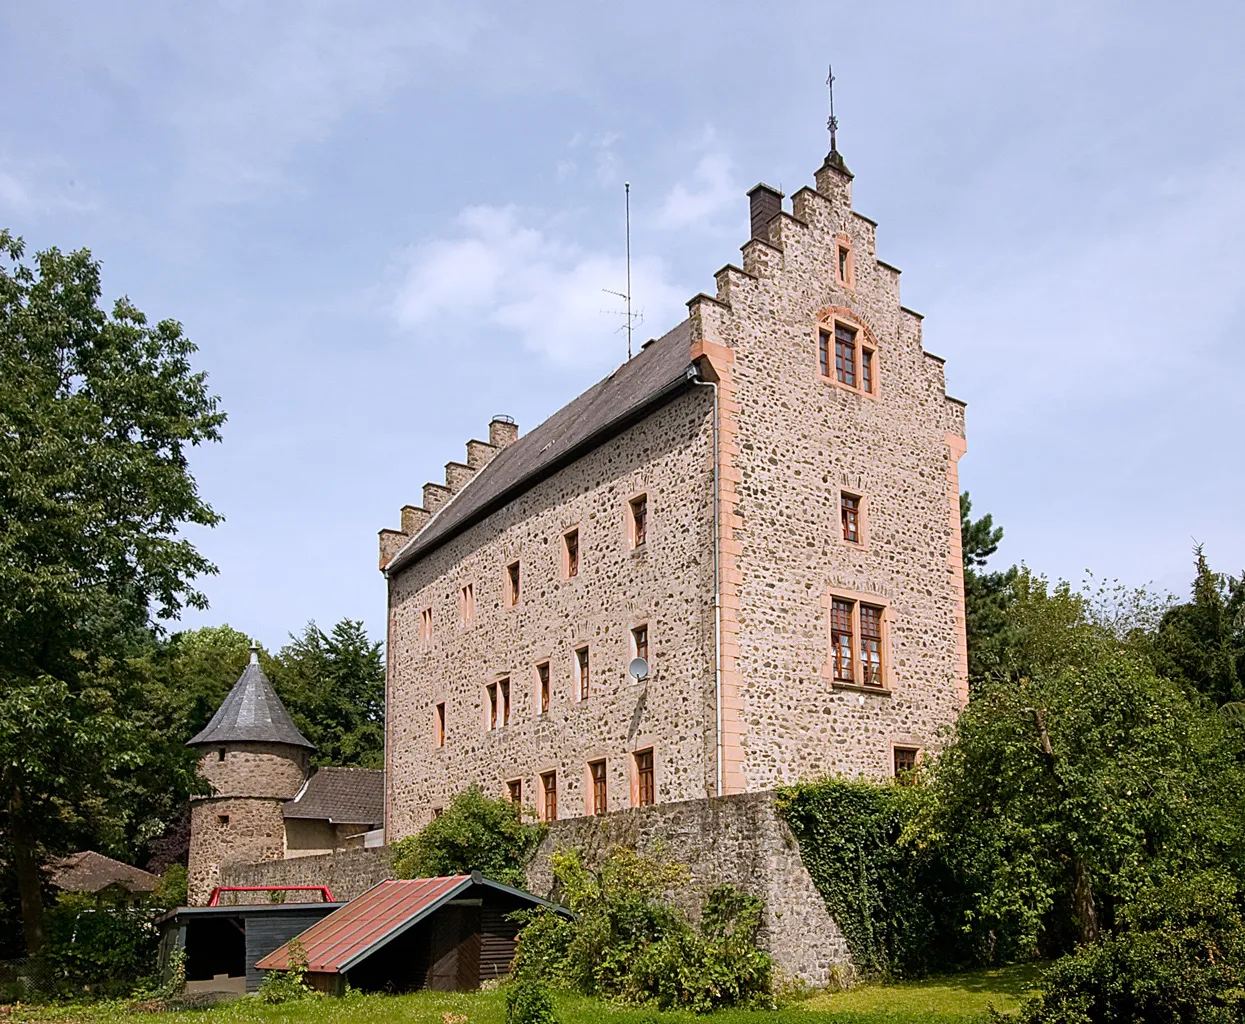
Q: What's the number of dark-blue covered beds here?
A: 0